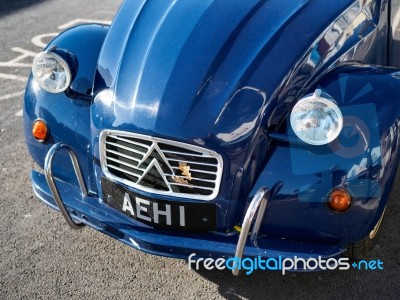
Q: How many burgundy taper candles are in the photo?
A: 0